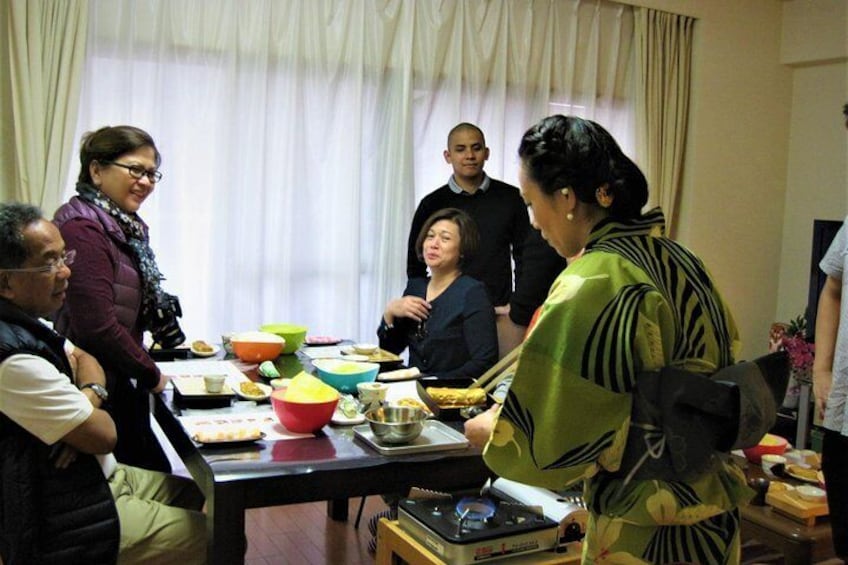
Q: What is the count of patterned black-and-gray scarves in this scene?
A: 1